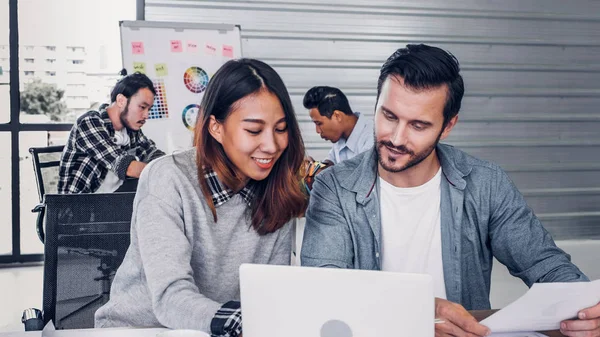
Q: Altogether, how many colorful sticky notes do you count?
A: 7